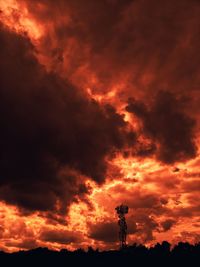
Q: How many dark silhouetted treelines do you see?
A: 1